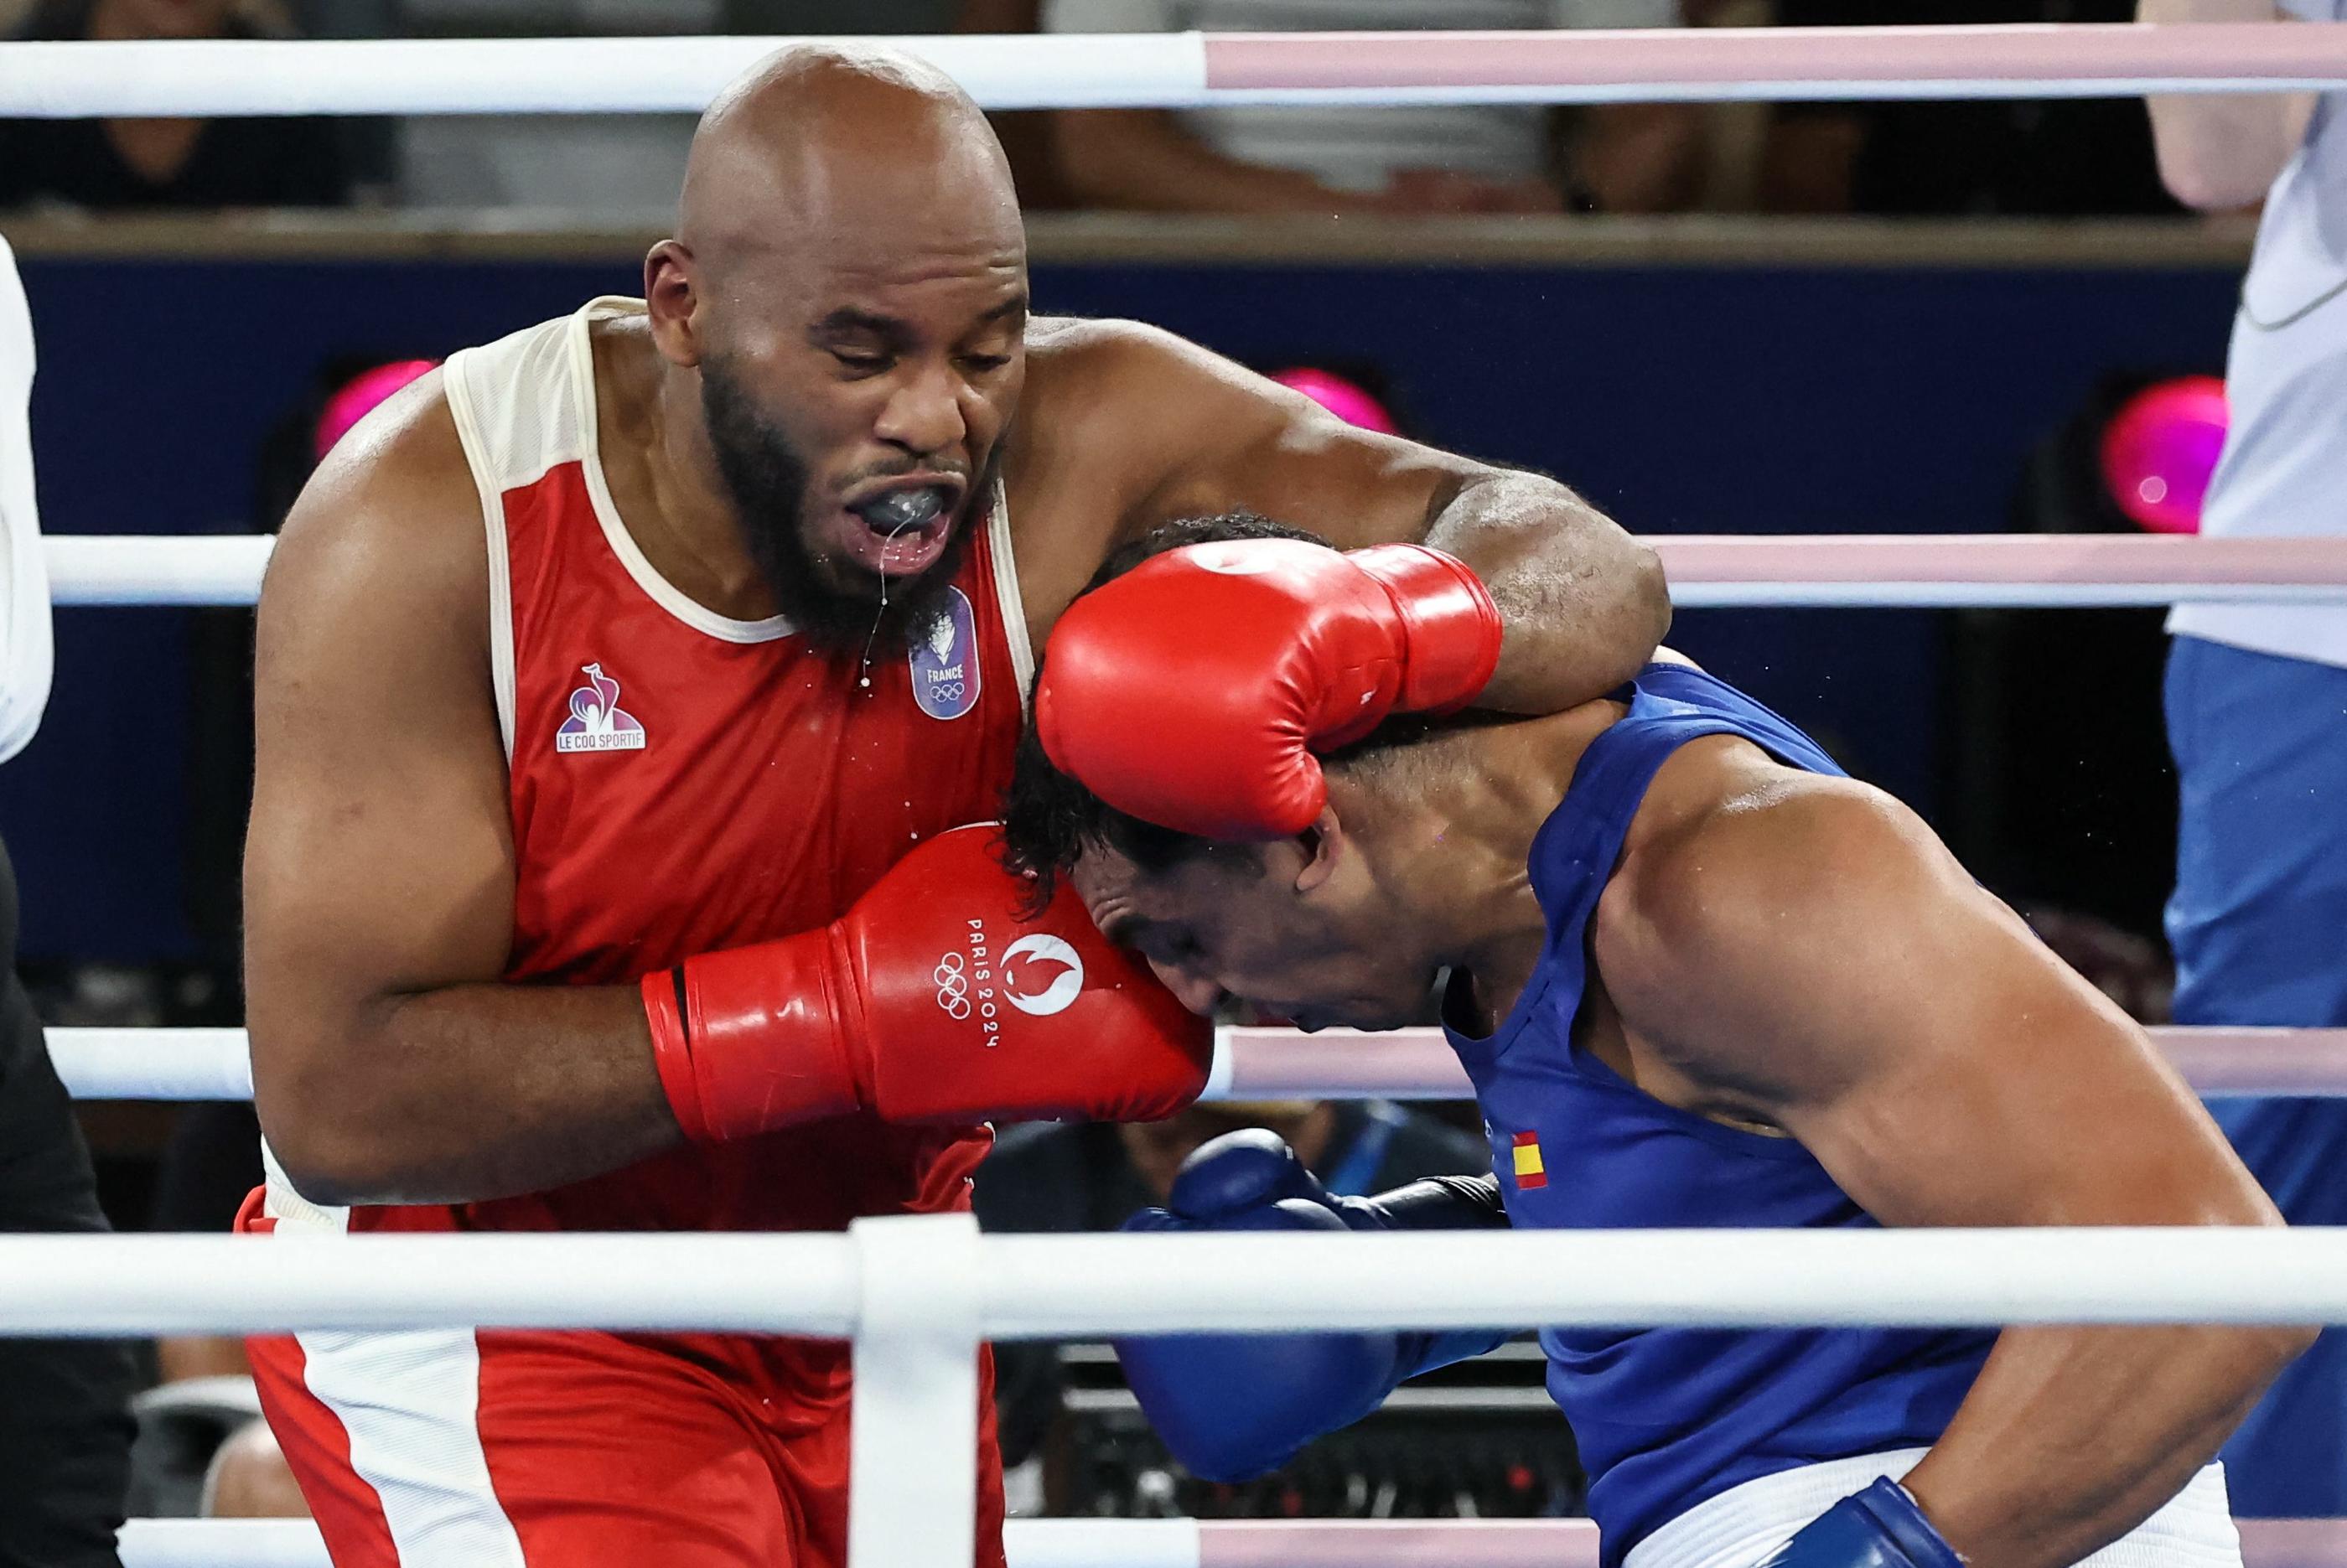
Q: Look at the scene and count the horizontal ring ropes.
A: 5